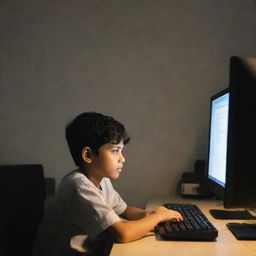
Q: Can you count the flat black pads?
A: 2